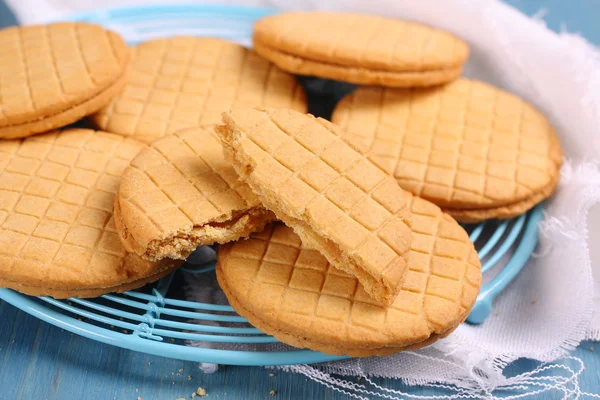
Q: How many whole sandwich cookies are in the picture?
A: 6